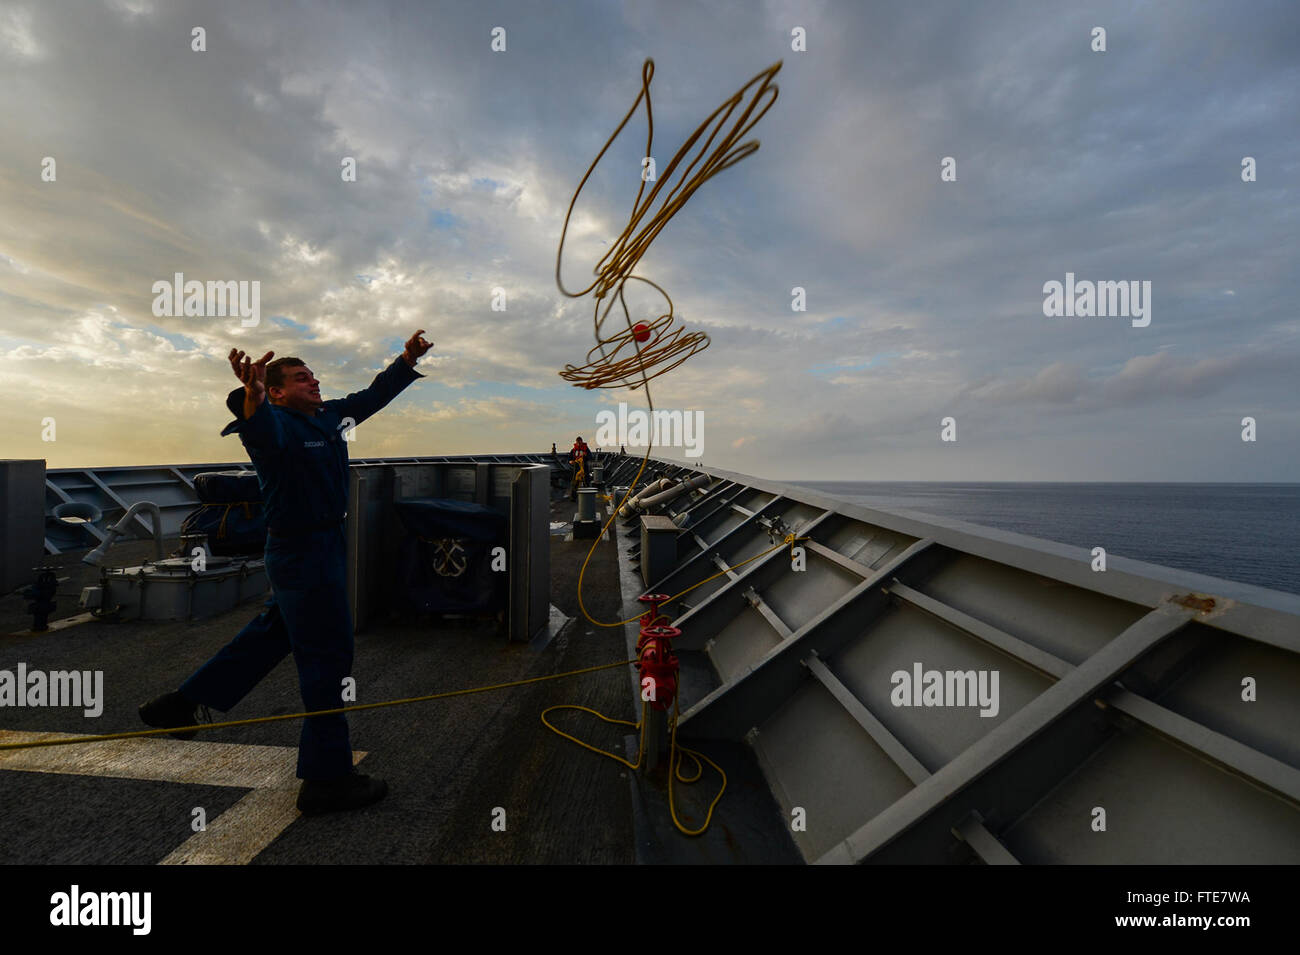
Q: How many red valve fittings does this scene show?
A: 2